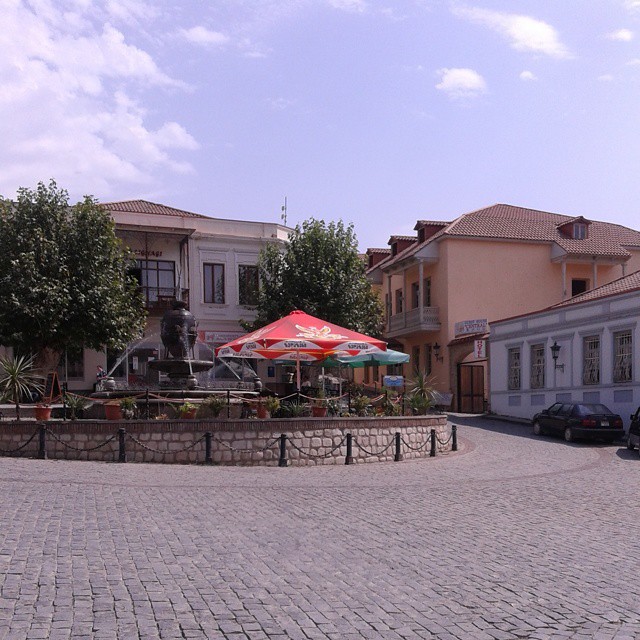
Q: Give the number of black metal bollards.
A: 8